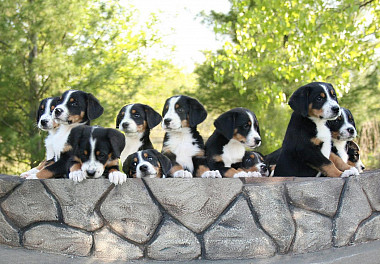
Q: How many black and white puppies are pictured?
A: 11